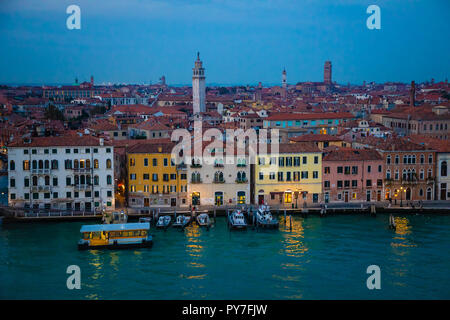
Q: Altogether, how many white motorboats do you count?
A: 5